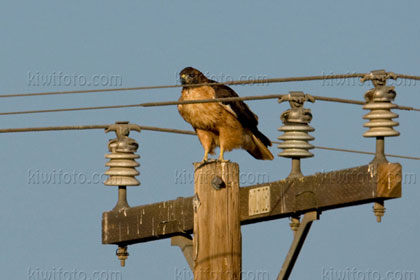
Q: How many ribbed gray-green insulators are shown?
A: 3